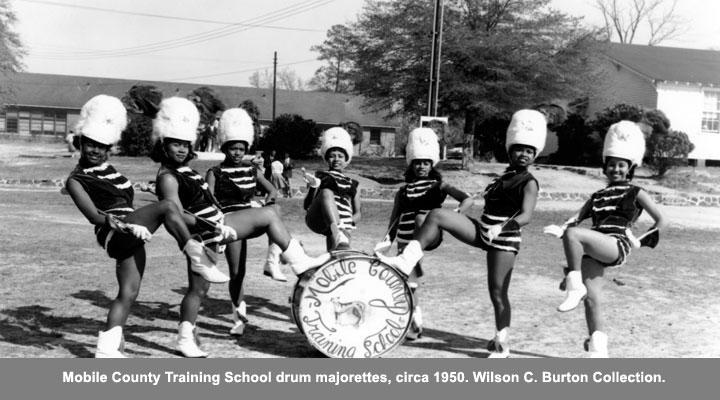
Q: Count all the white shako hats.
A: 7